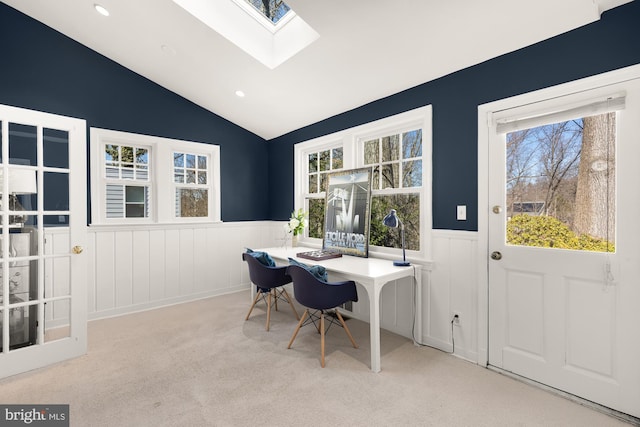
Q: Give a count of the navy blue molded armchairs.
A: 2